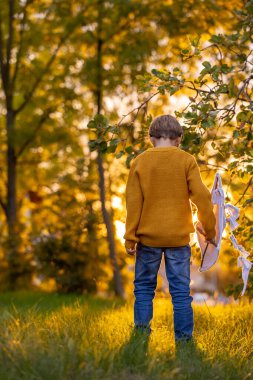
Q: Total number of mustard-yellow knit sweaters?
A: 1